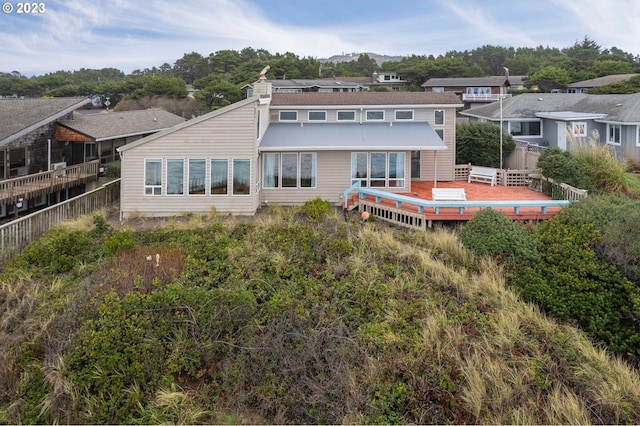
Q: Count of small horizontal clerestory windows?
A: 5